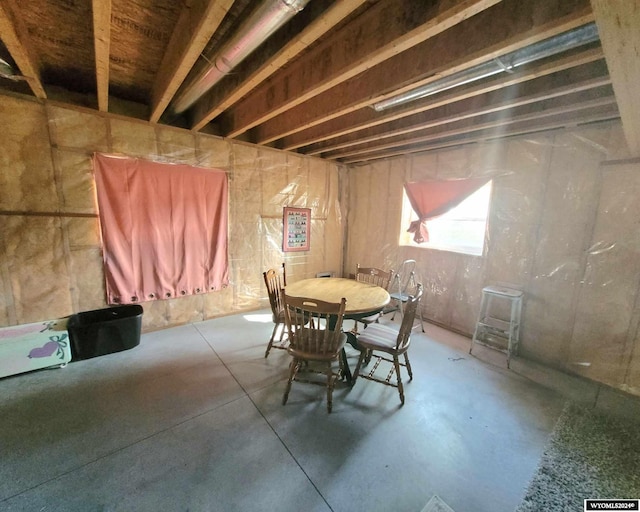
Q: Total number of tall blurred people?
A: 0